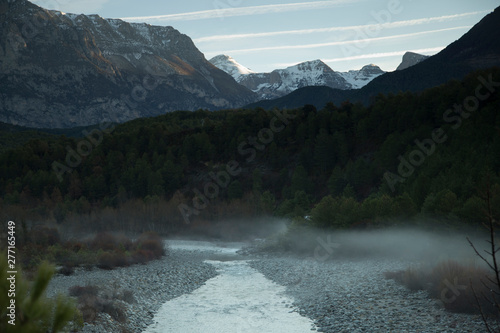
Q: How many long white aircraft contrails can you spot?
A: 4